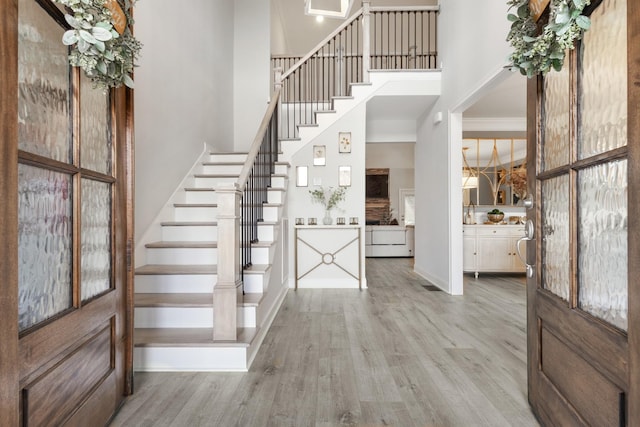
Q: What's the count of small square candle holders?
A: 4